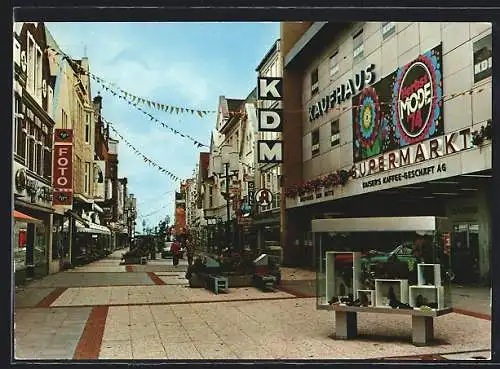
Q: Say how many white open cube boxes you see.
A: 5